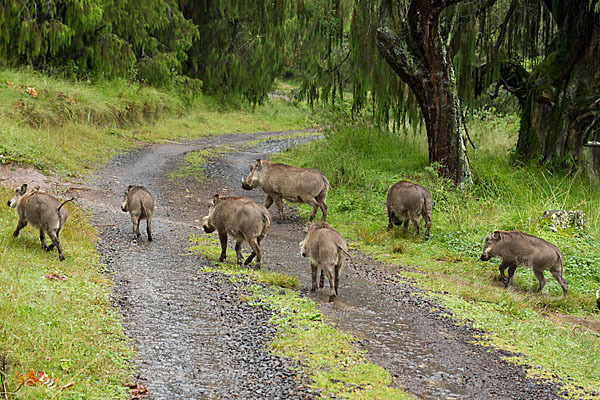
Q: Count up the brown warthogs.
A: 7